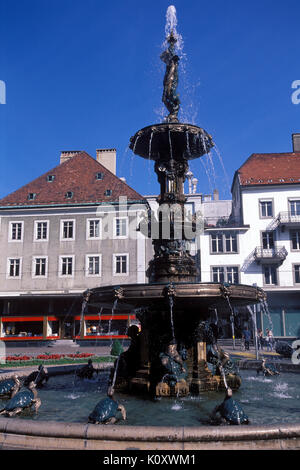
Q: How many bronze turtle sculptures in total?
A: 7